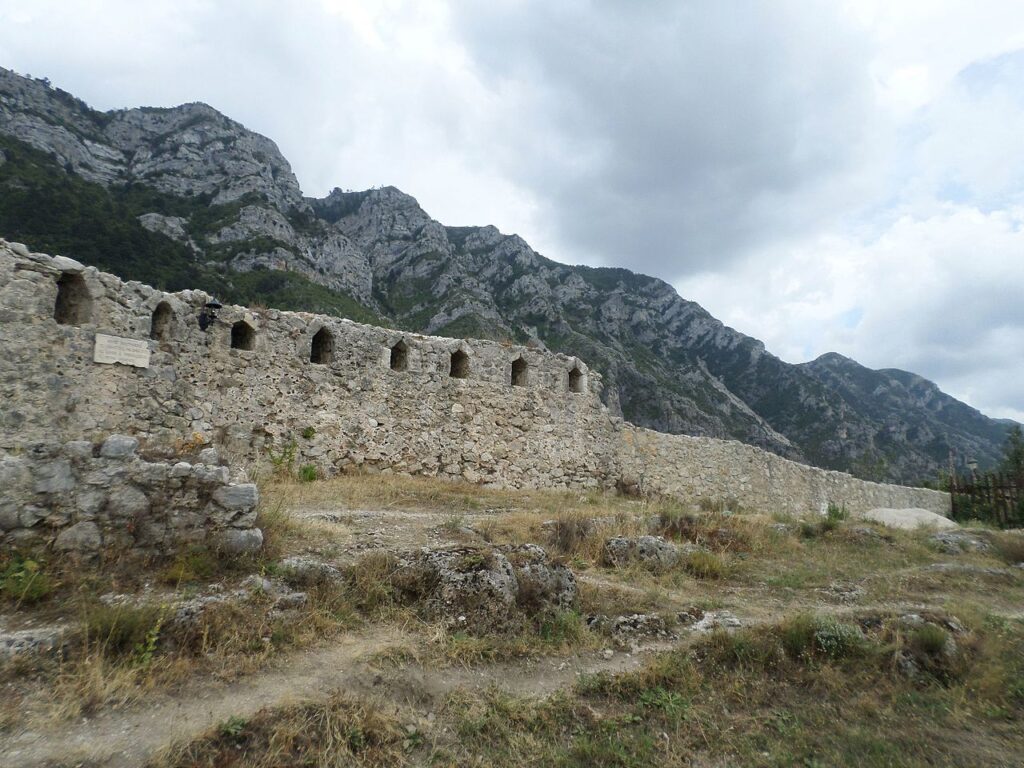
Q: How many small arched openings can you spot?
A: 8